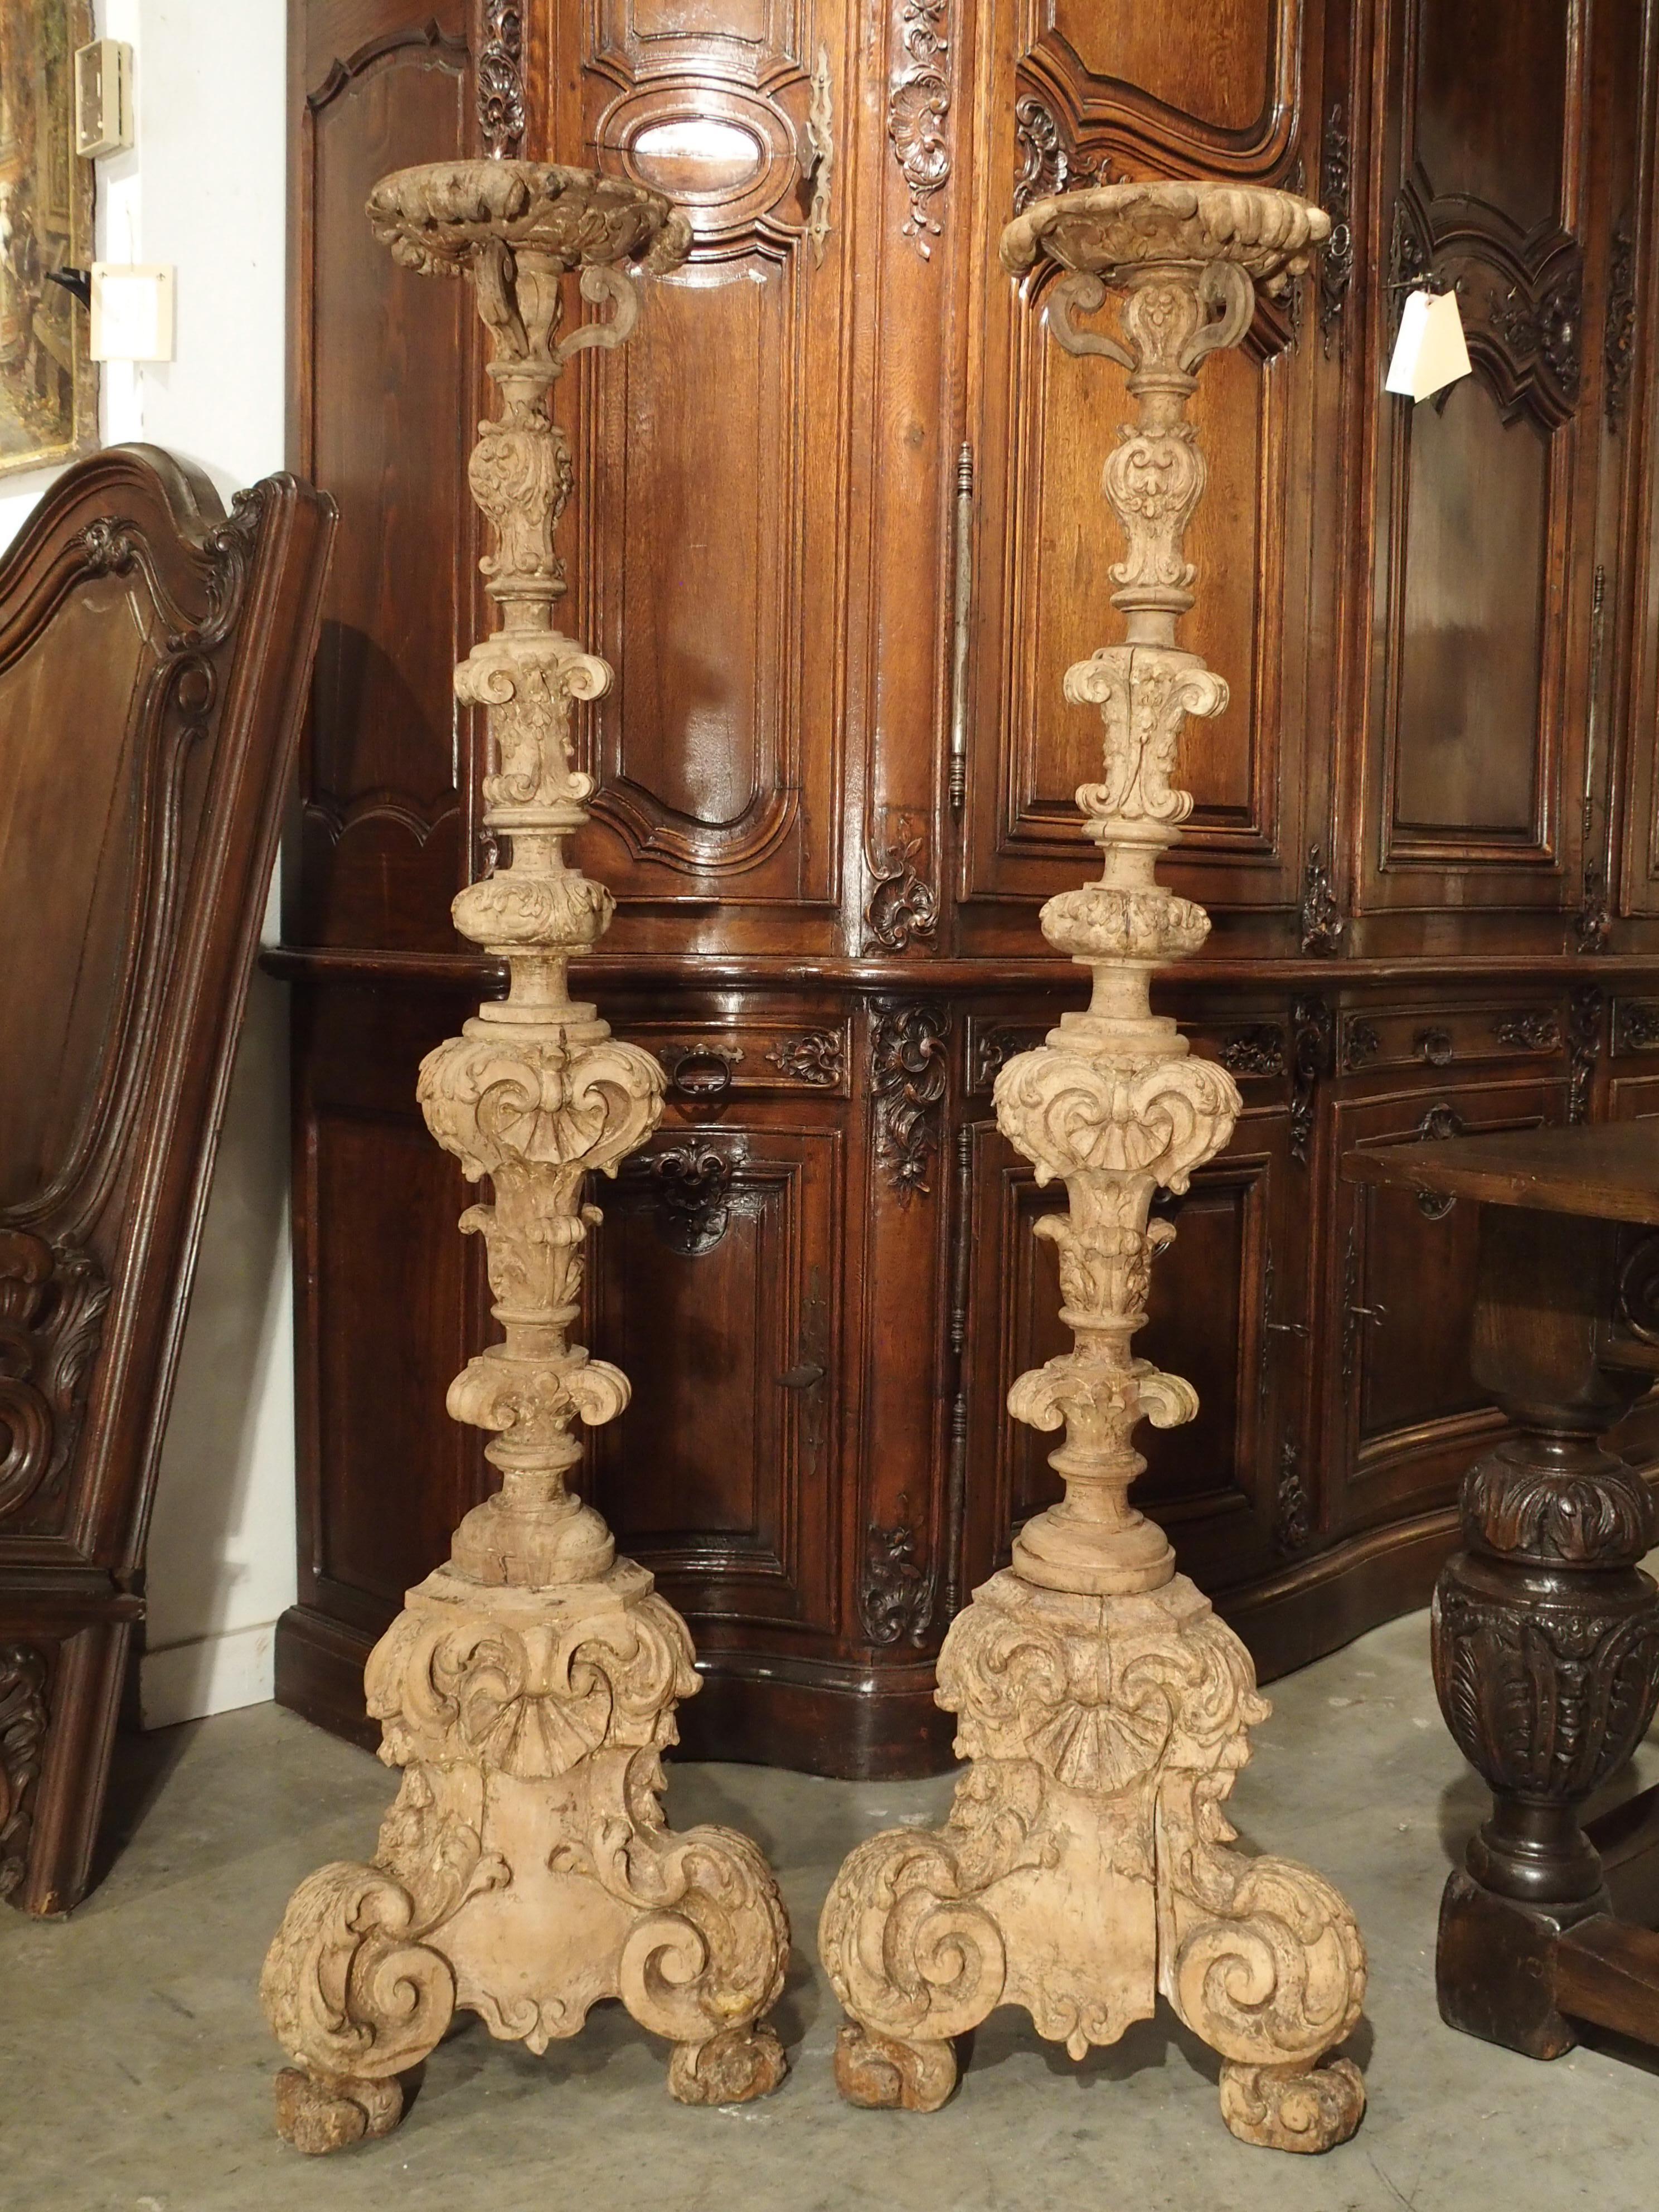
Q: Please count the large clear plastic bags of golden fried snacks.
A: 0